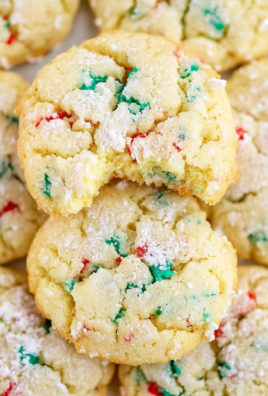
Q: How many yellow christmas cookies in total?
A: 8